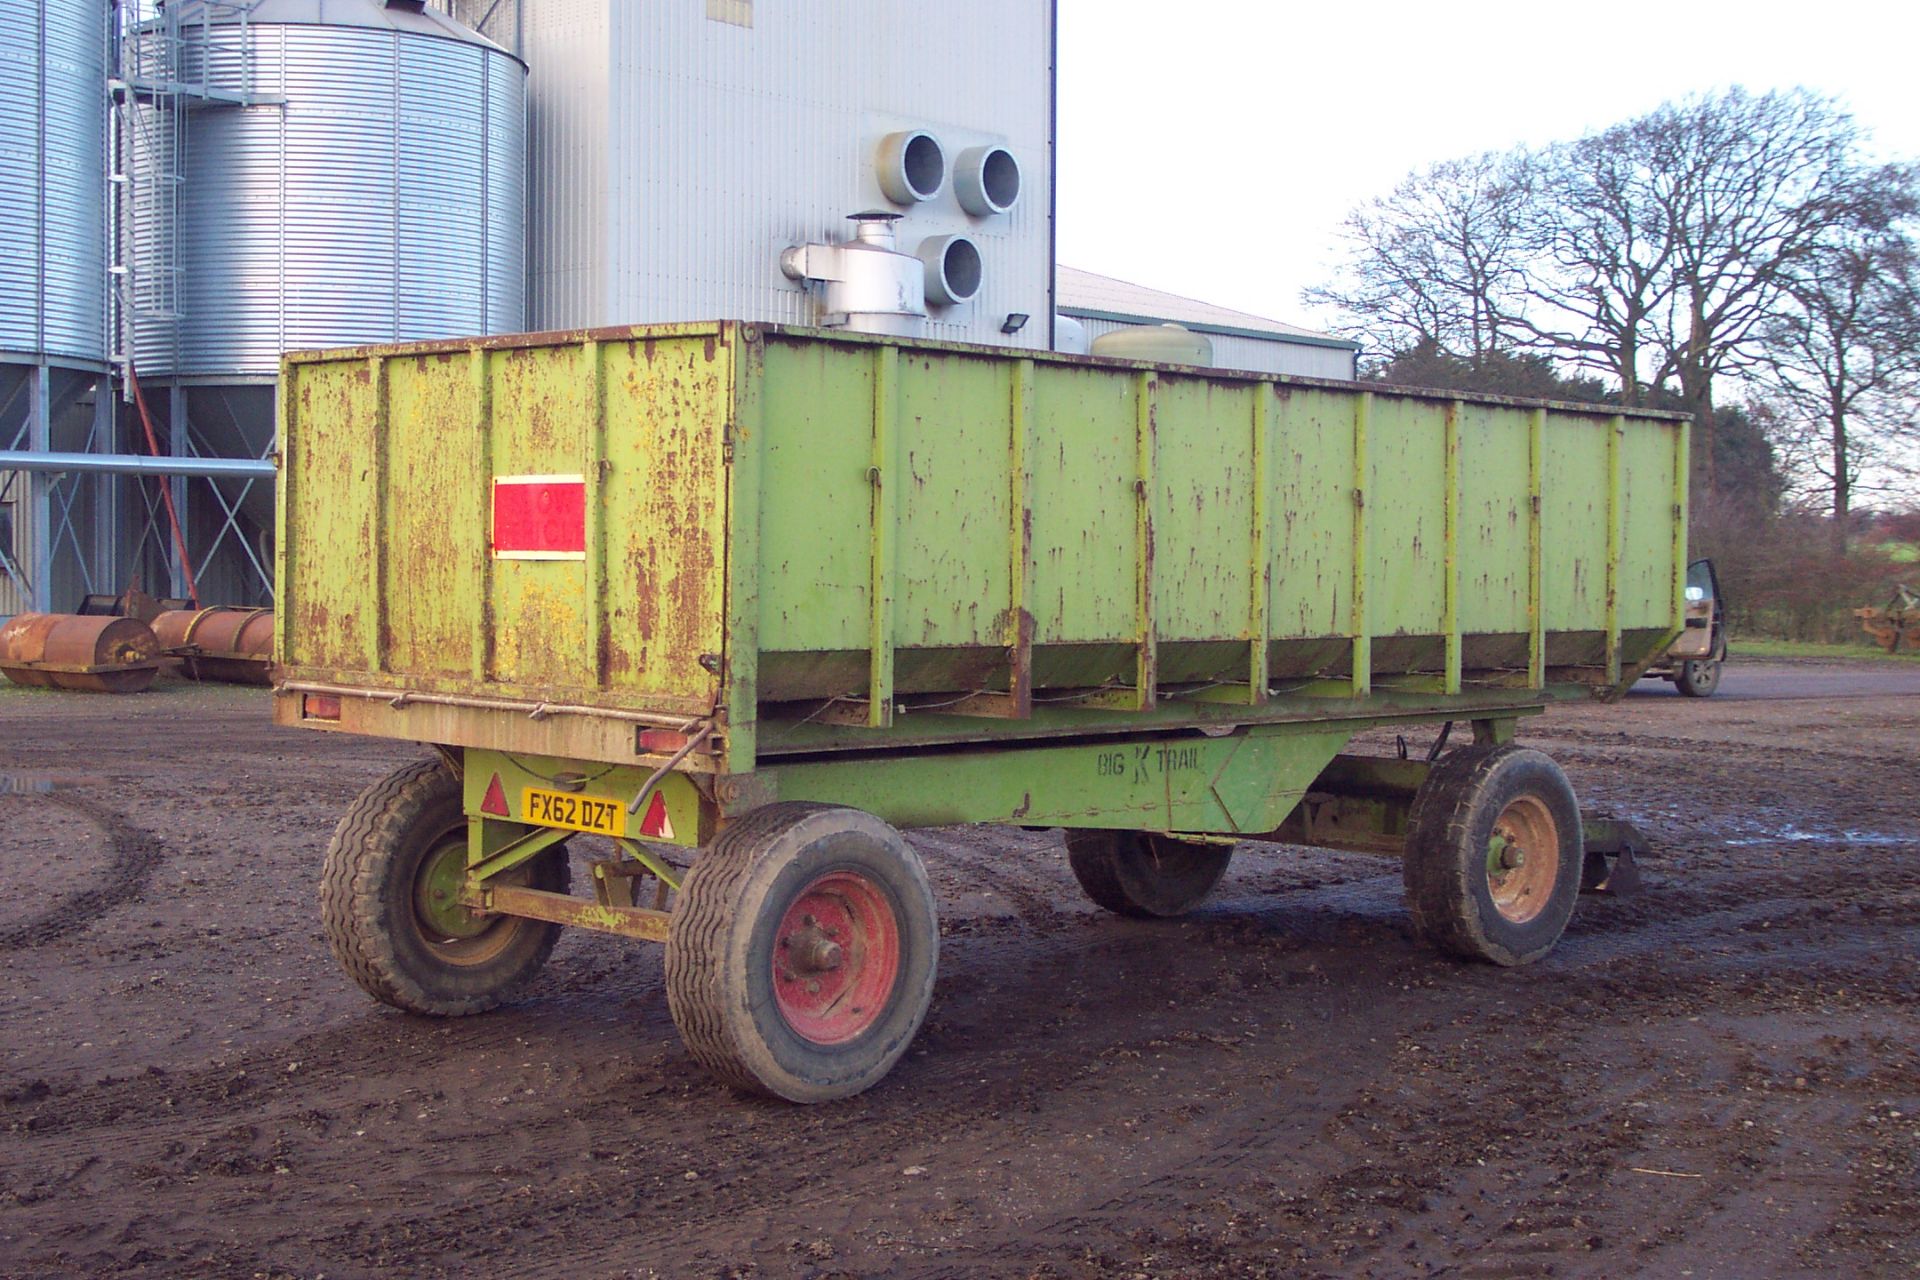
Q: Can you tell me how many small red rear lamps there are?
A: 2